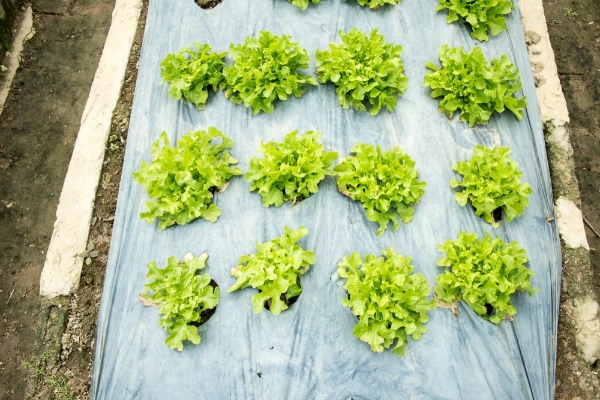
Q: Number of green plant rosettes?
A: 15